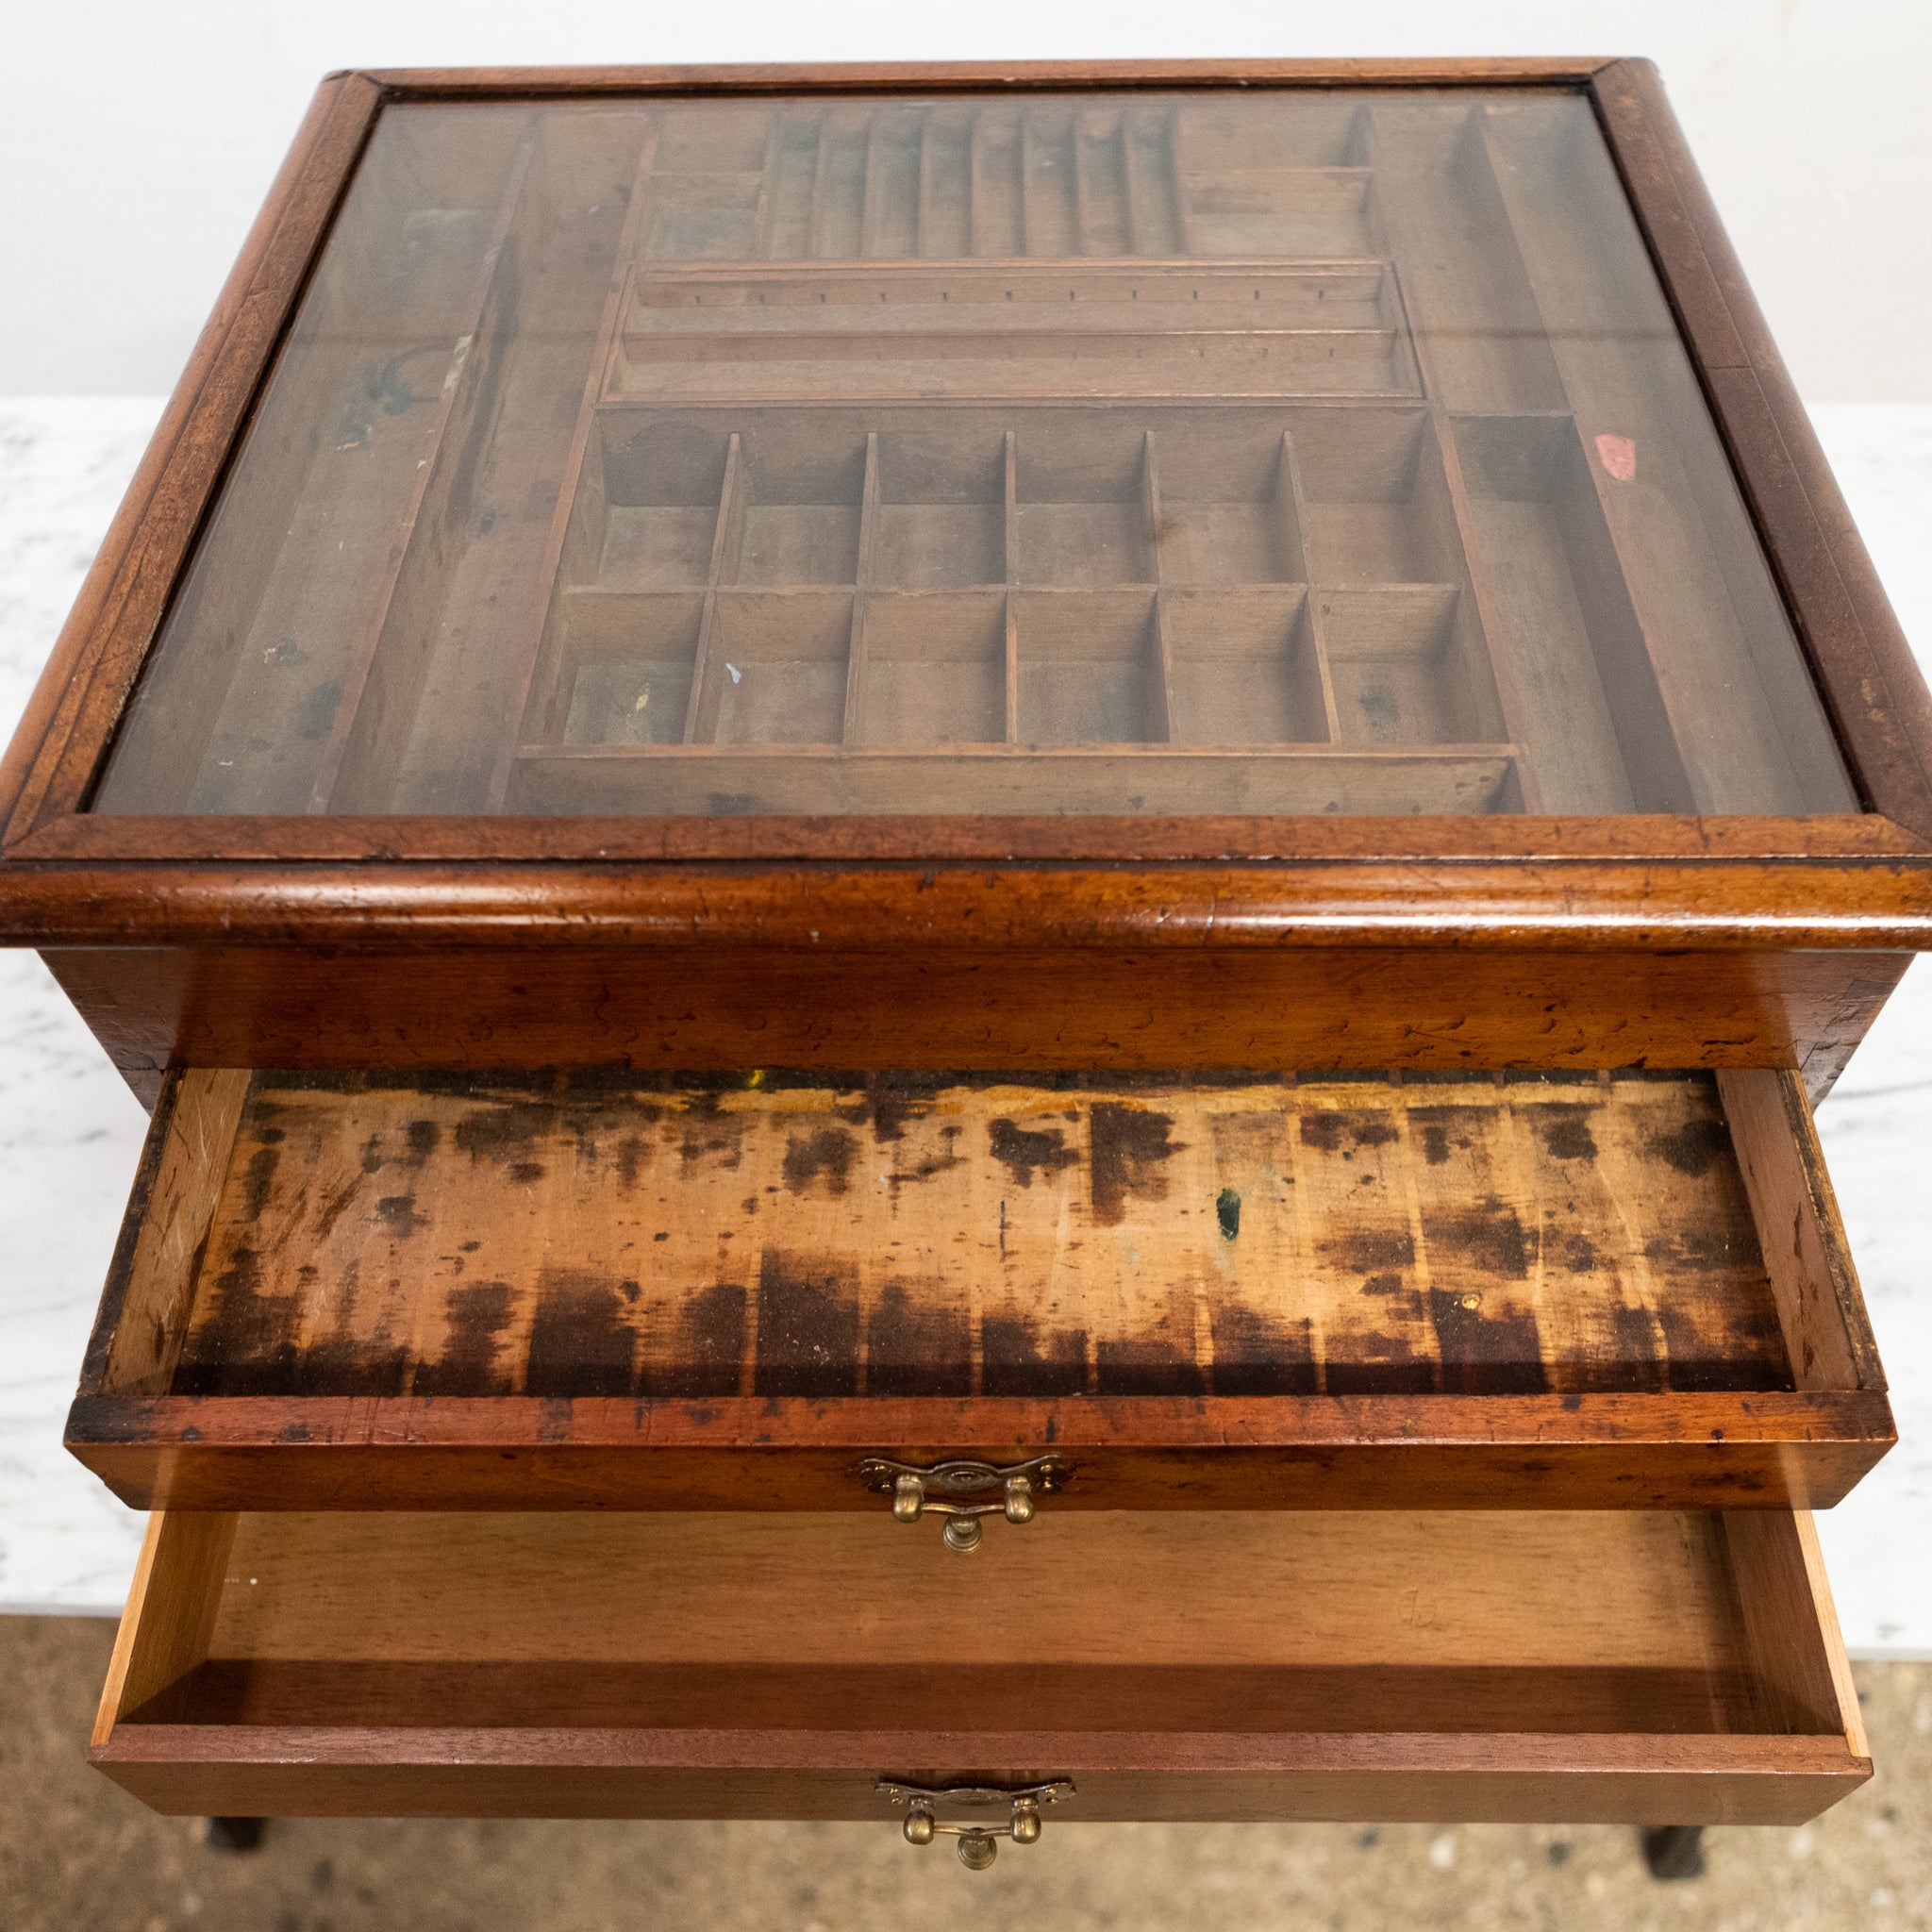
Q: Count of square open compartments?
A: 12